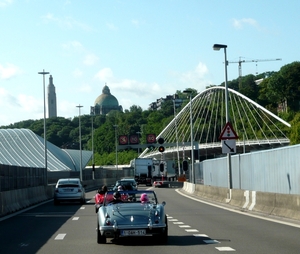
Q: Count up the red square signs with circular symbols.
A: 3